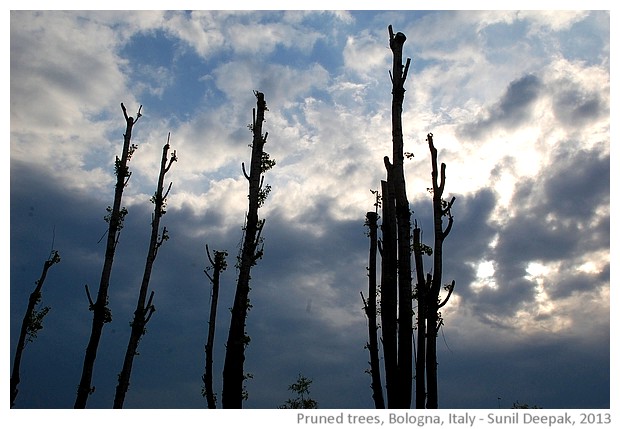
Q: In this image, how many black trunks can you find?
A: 10